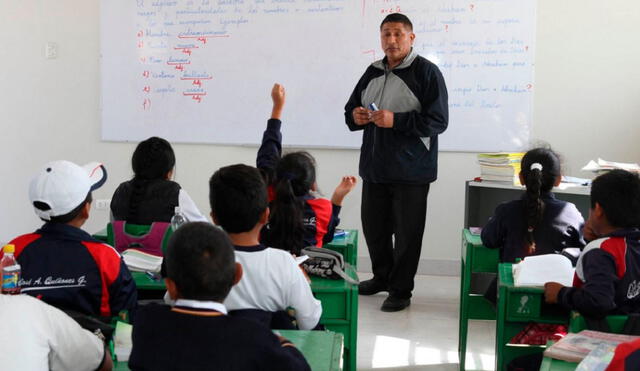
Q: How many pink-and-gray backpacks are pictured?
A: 1